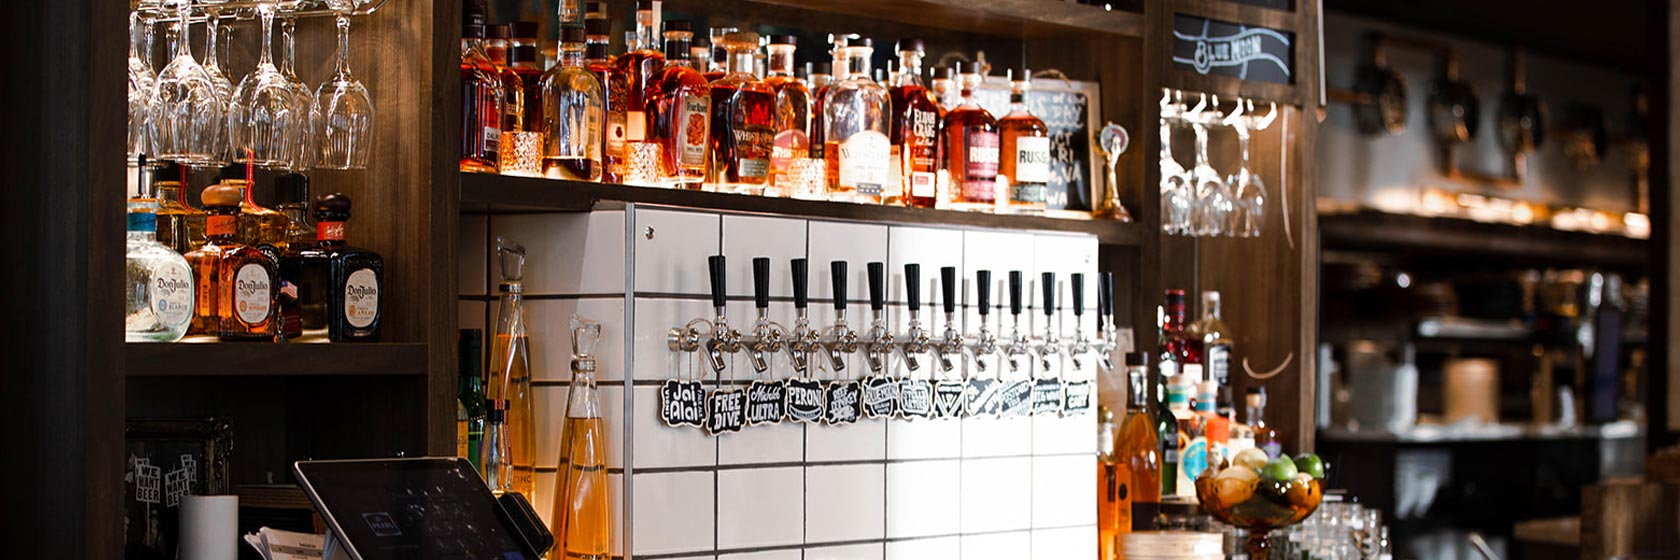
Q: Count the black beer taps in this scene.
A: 12